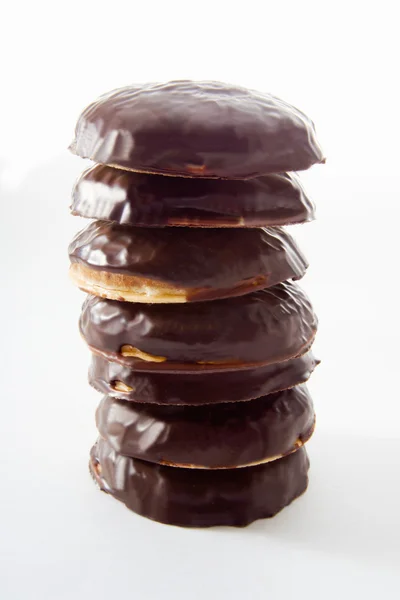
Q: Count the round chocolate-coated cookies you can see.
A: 7